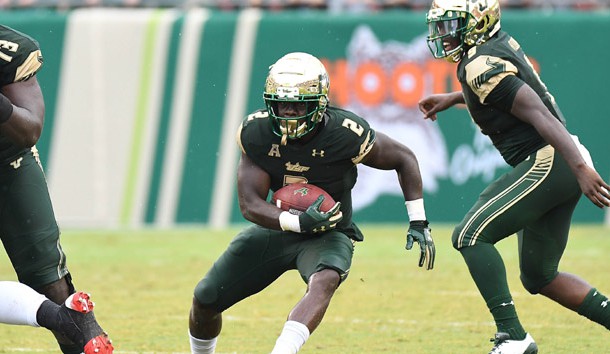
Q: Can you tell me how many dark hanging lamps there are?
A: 0